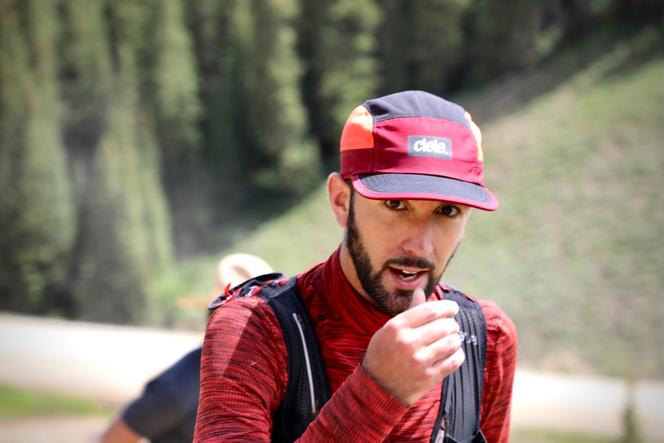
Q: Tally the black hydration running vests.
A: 1